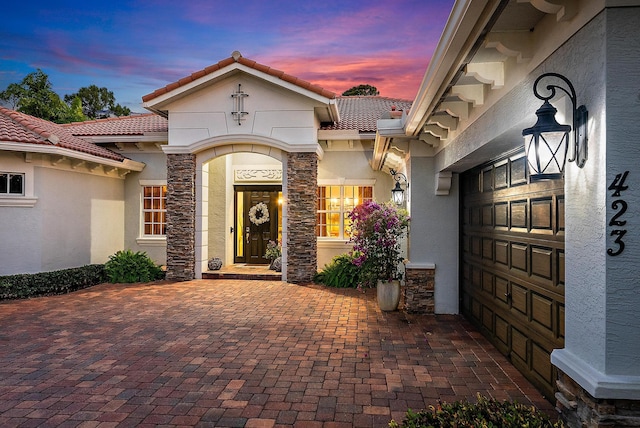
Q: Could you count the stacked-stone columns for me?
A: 2